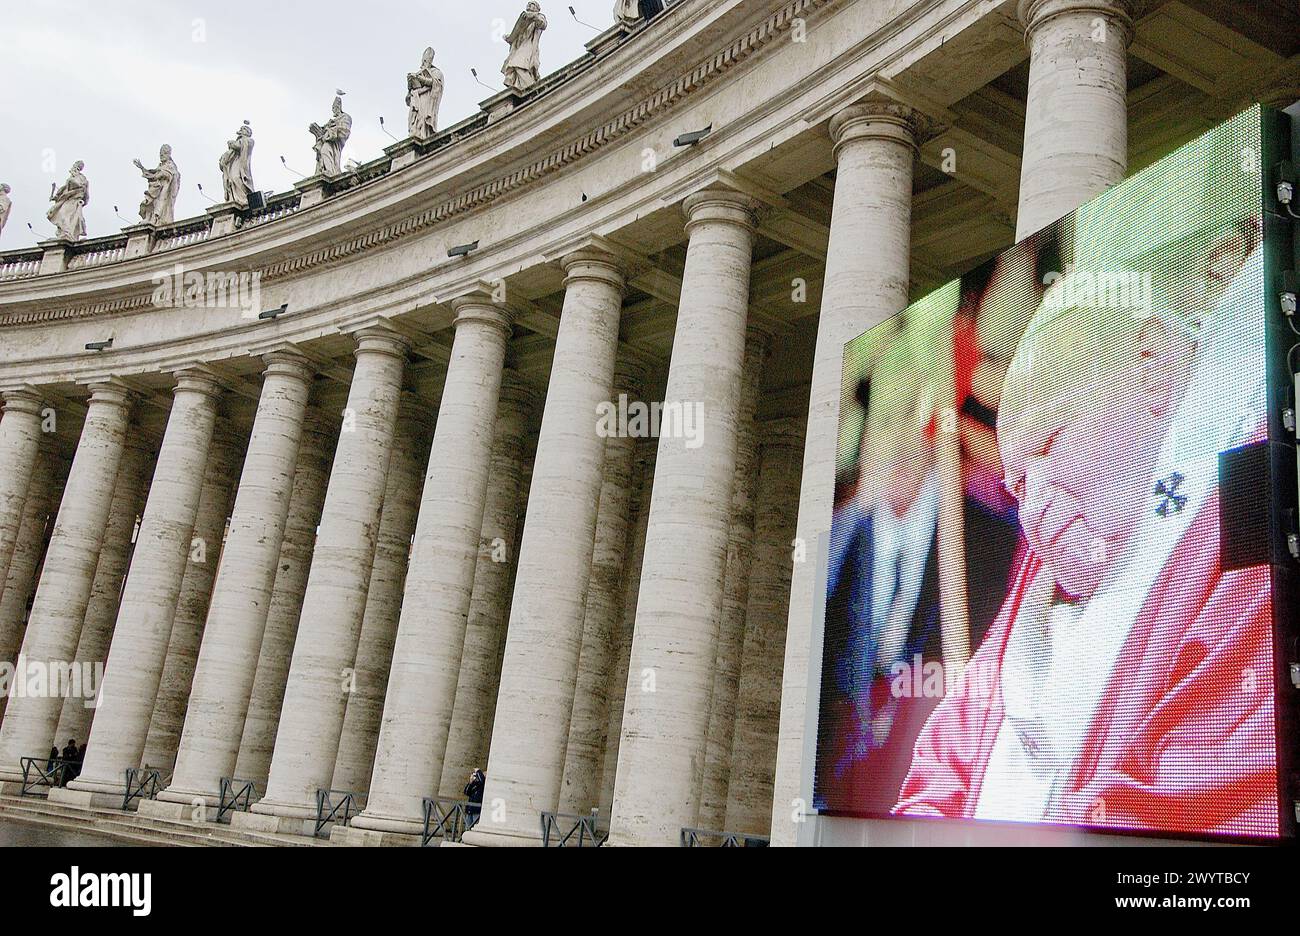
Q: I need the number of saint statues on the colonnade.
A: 8